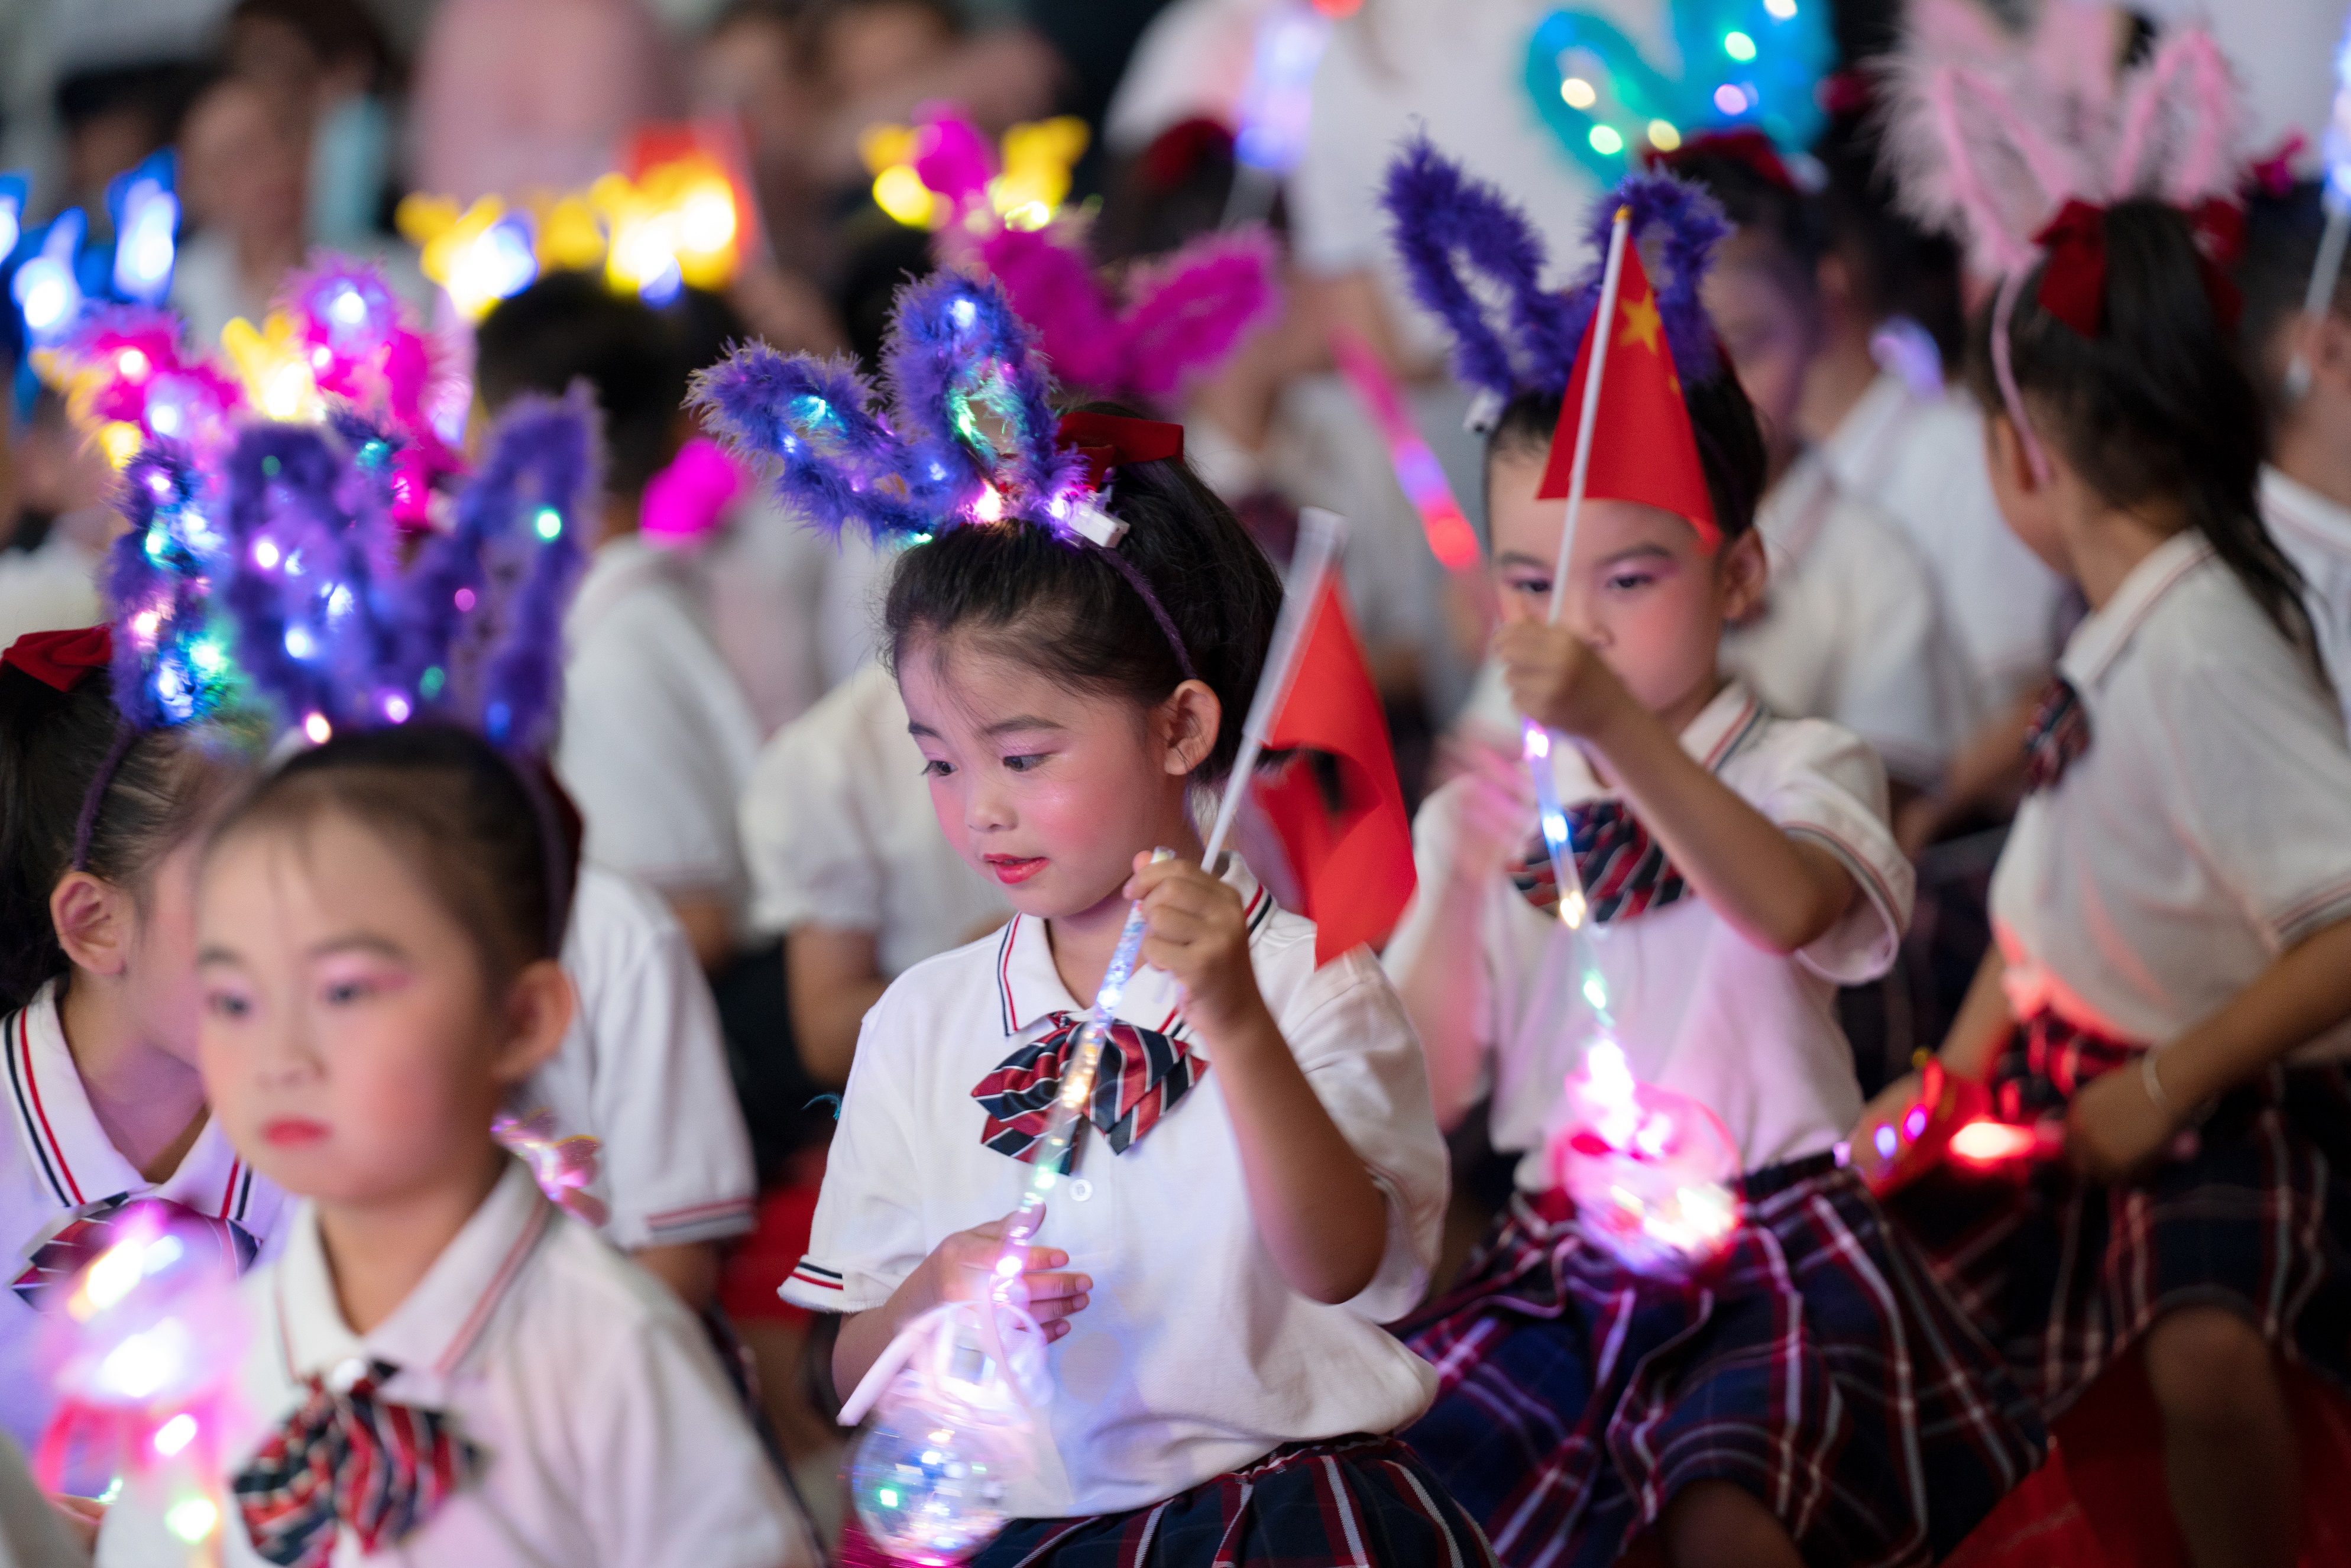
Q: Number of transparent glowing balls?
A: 3